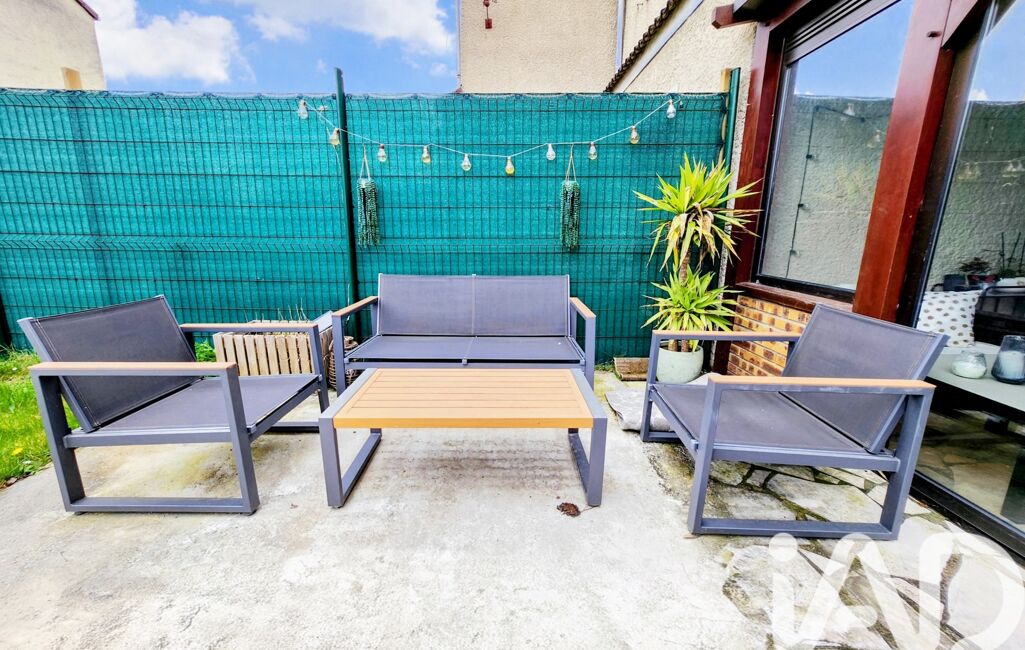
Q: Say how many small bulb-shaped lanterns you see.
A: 10